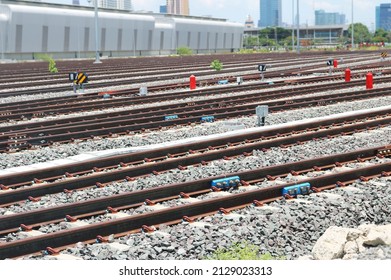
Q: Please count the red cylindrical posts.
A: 4